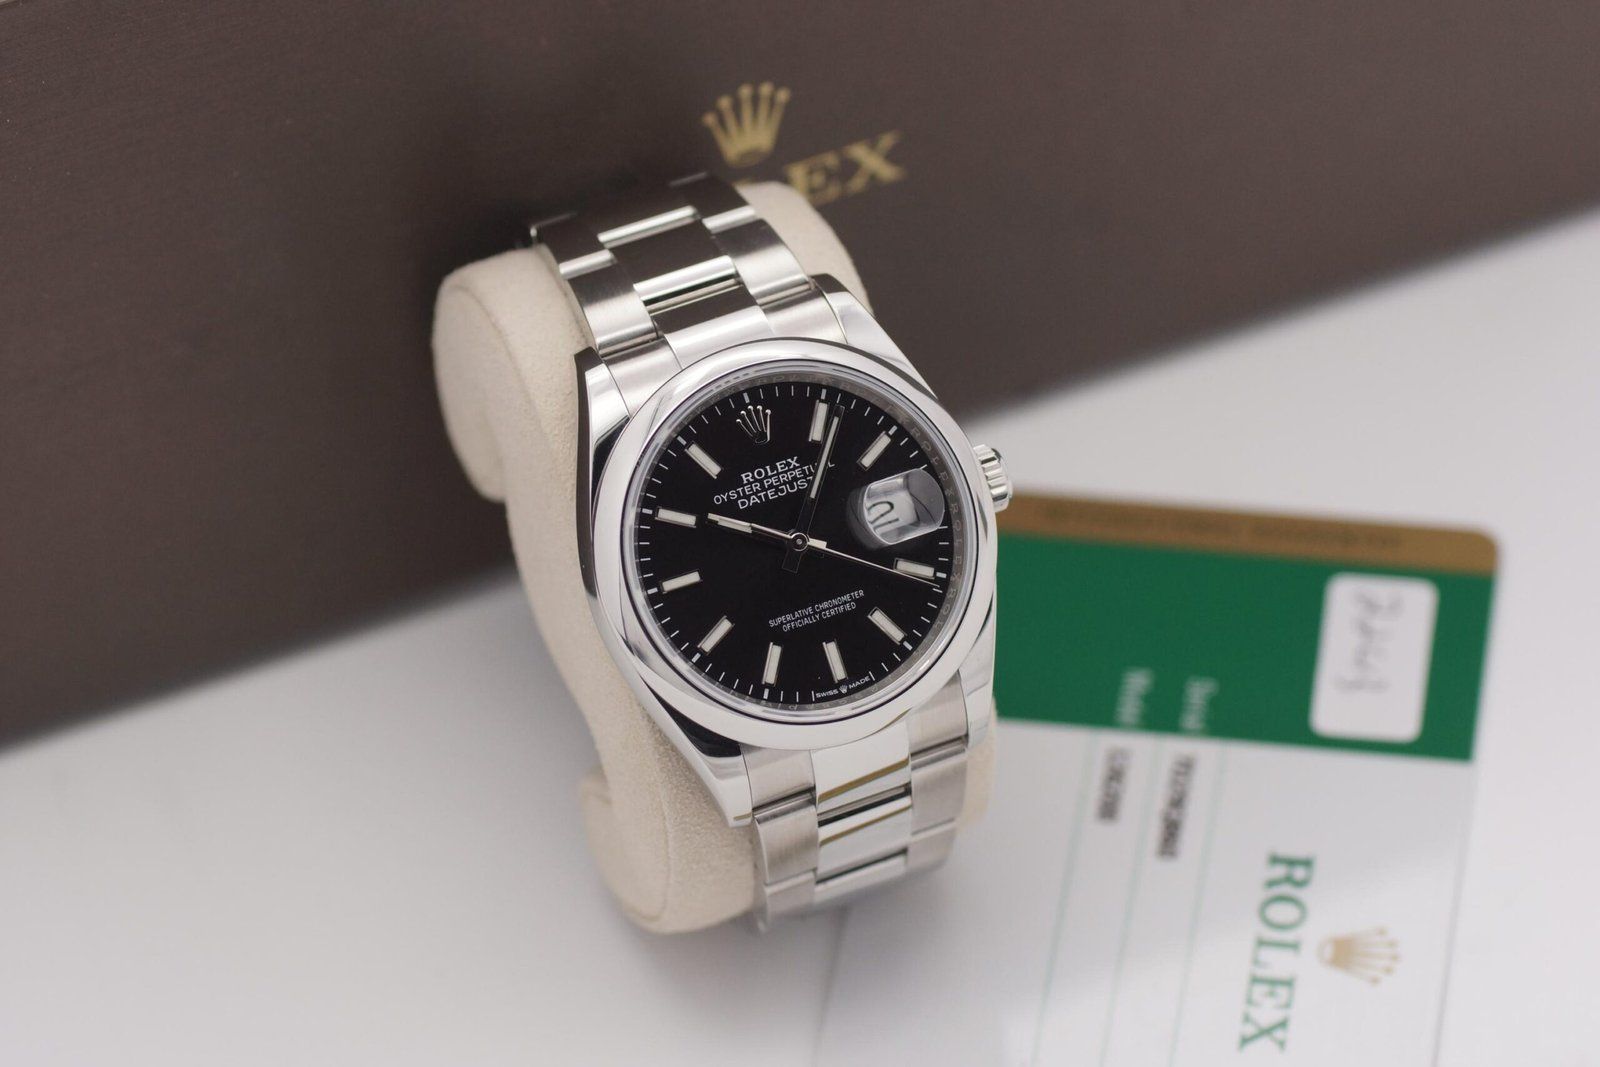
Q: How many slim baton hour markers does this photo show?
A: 10